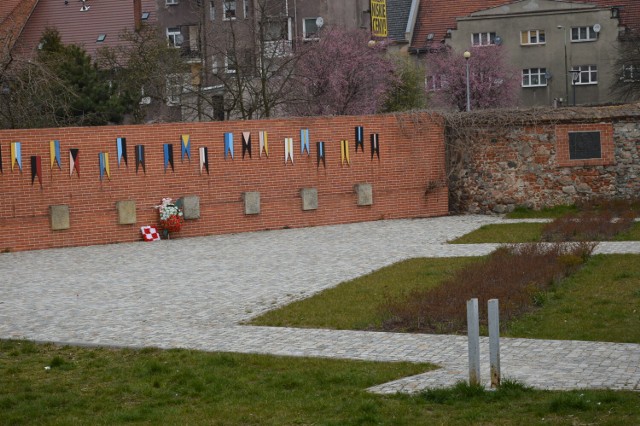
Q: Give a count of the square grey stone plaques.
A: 6